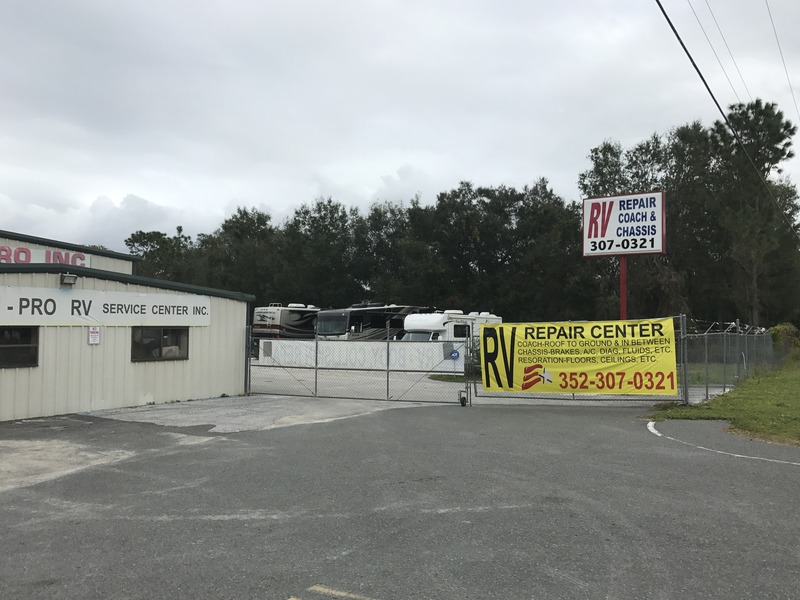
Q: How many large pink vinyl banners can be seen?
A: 0